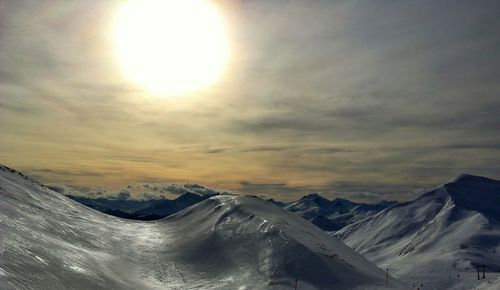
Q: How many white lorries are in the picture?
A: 0